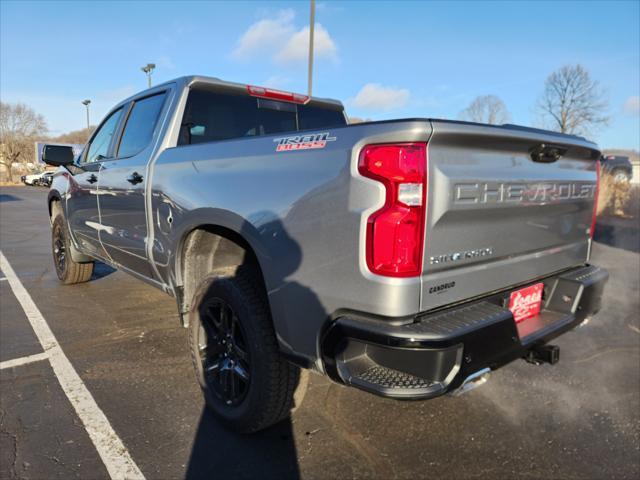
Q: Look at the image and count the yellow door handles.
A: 0